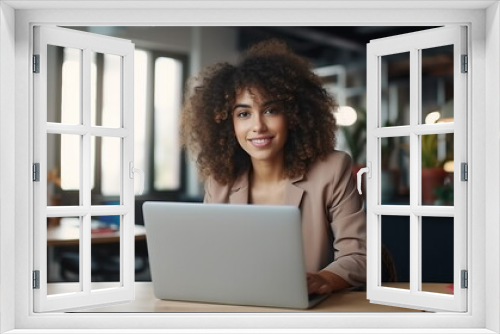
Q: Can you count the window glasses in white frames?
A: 12